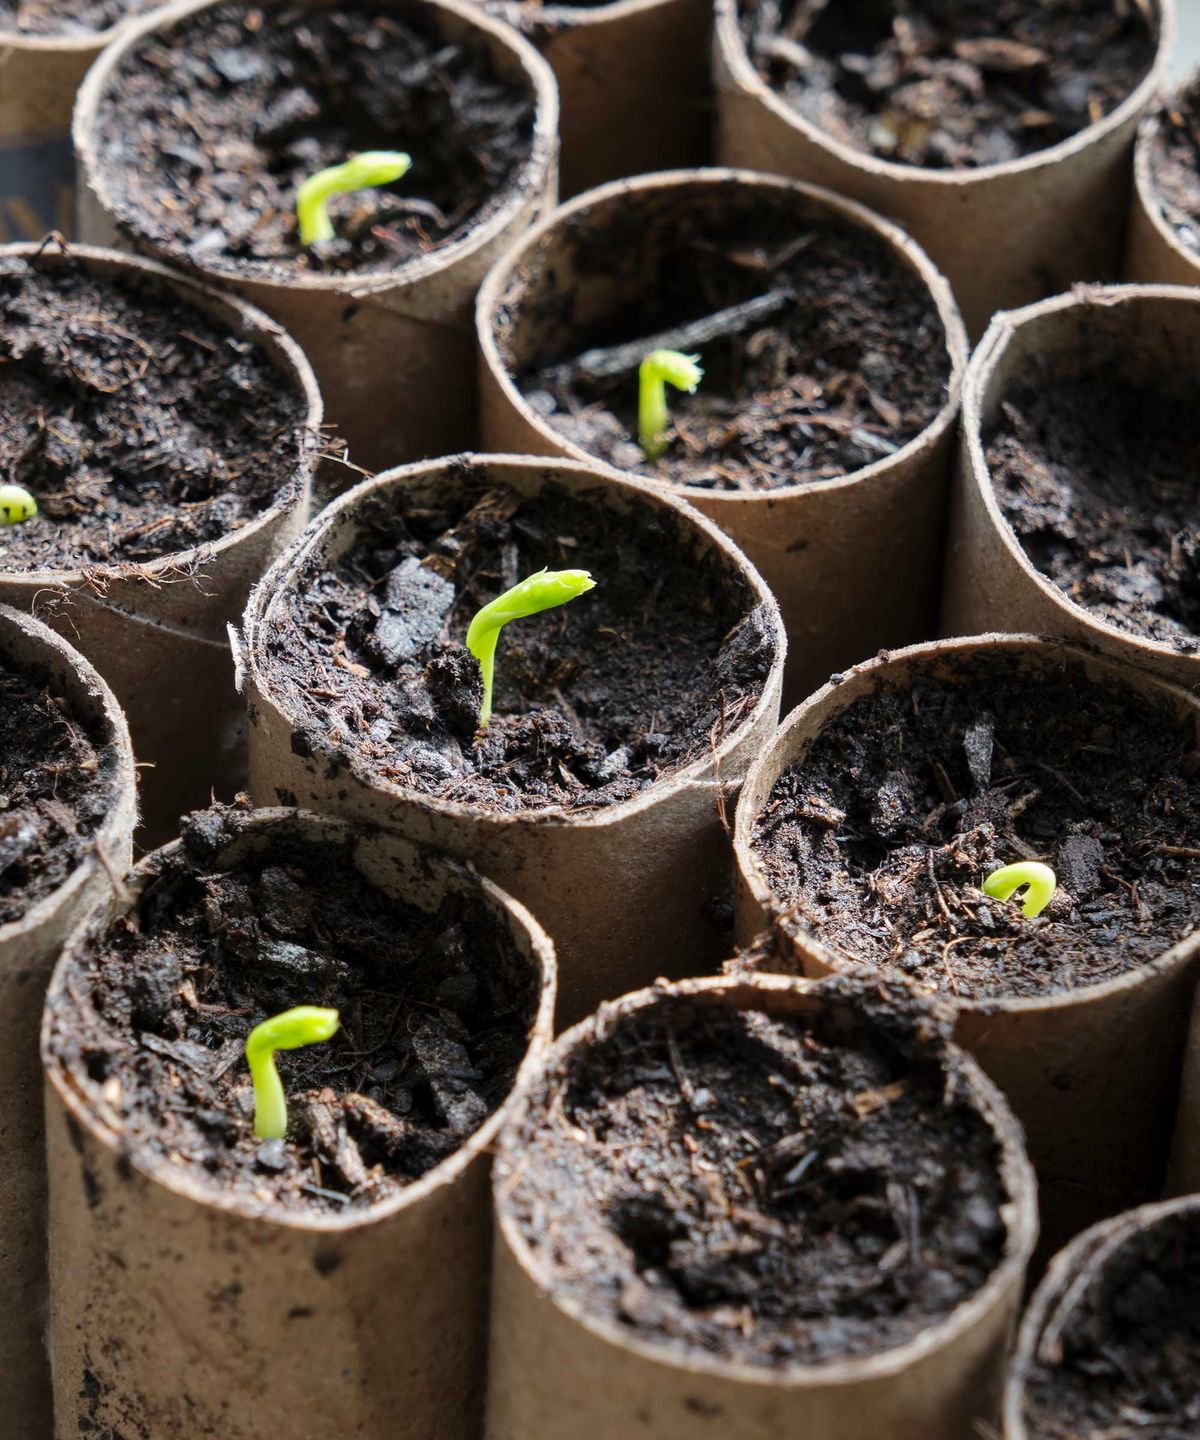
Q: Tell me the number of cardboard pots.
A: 14